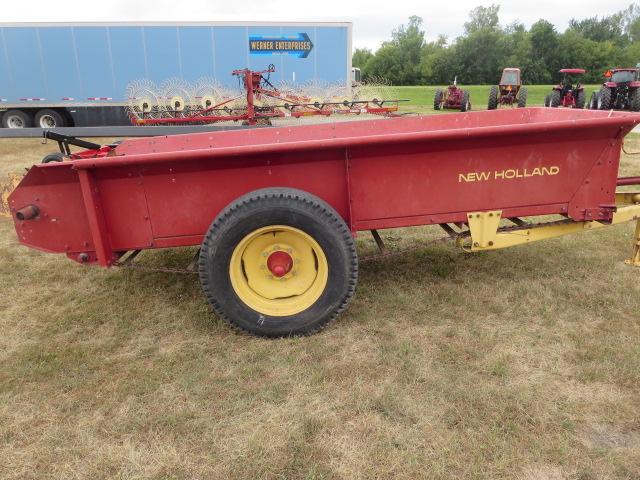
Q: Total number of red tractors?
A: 4